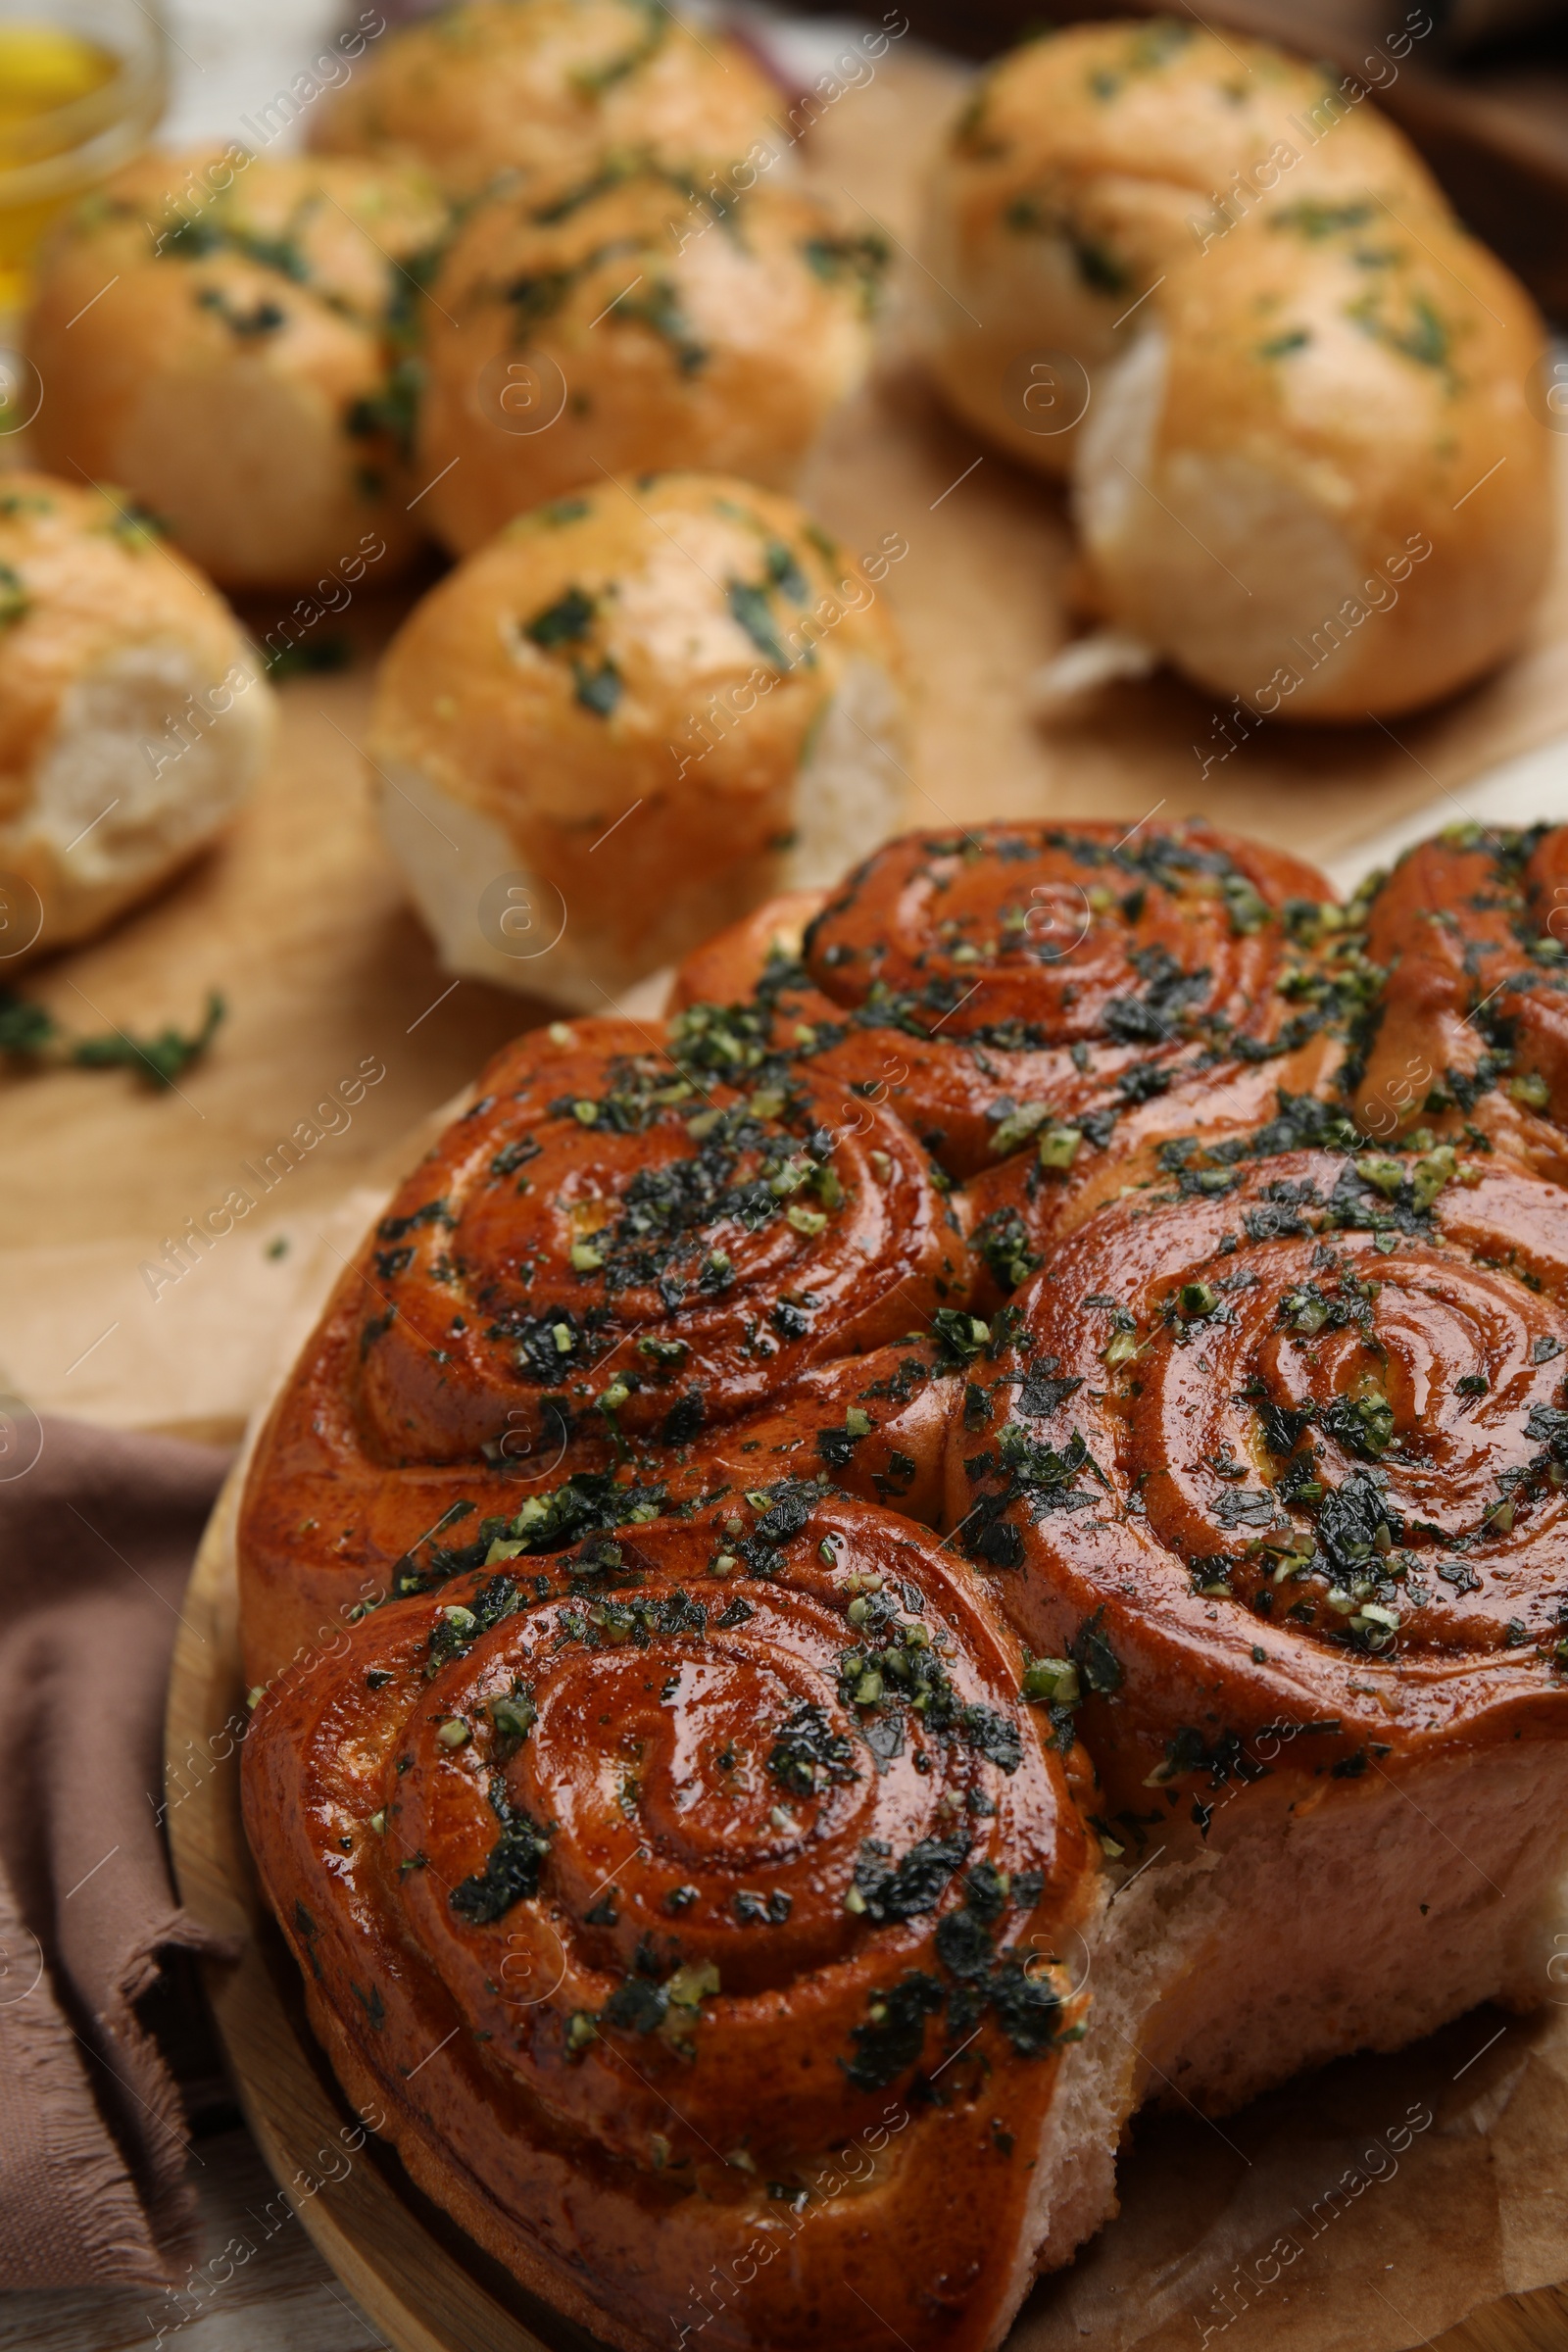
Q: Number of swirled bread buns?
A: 5